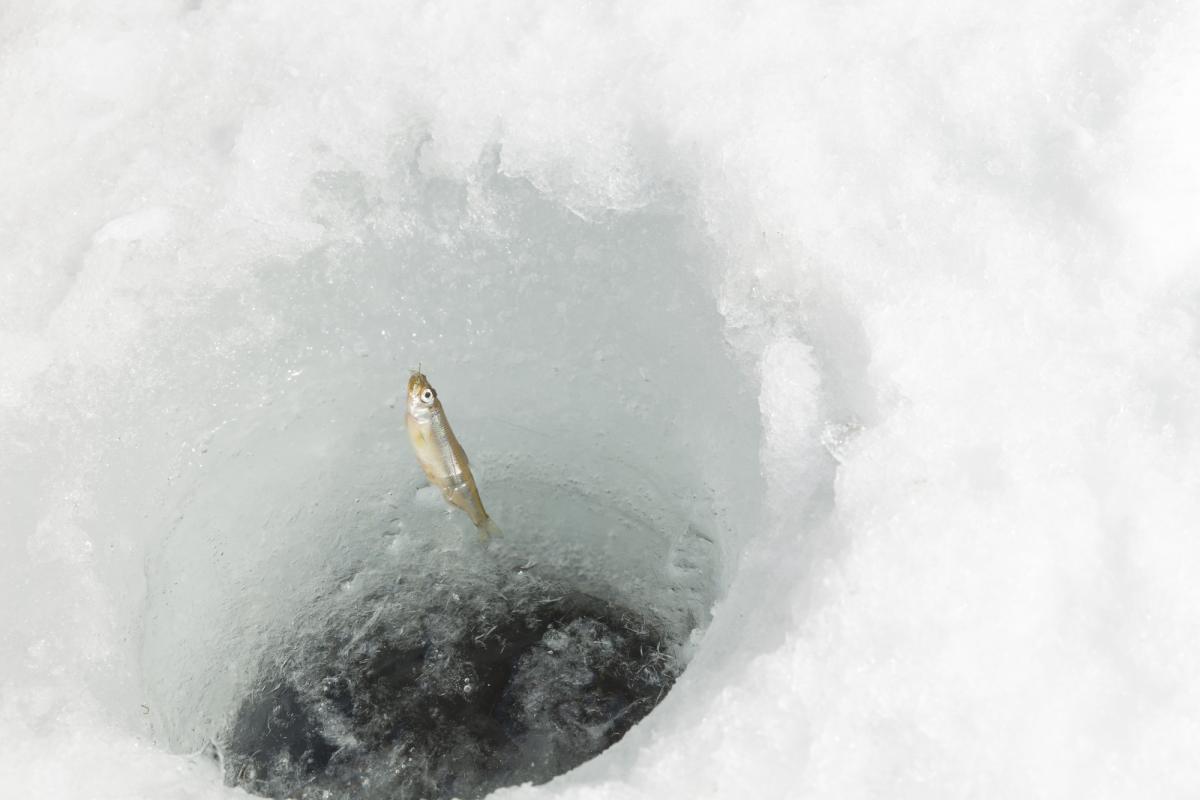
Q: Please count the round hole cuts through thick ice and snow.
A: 1